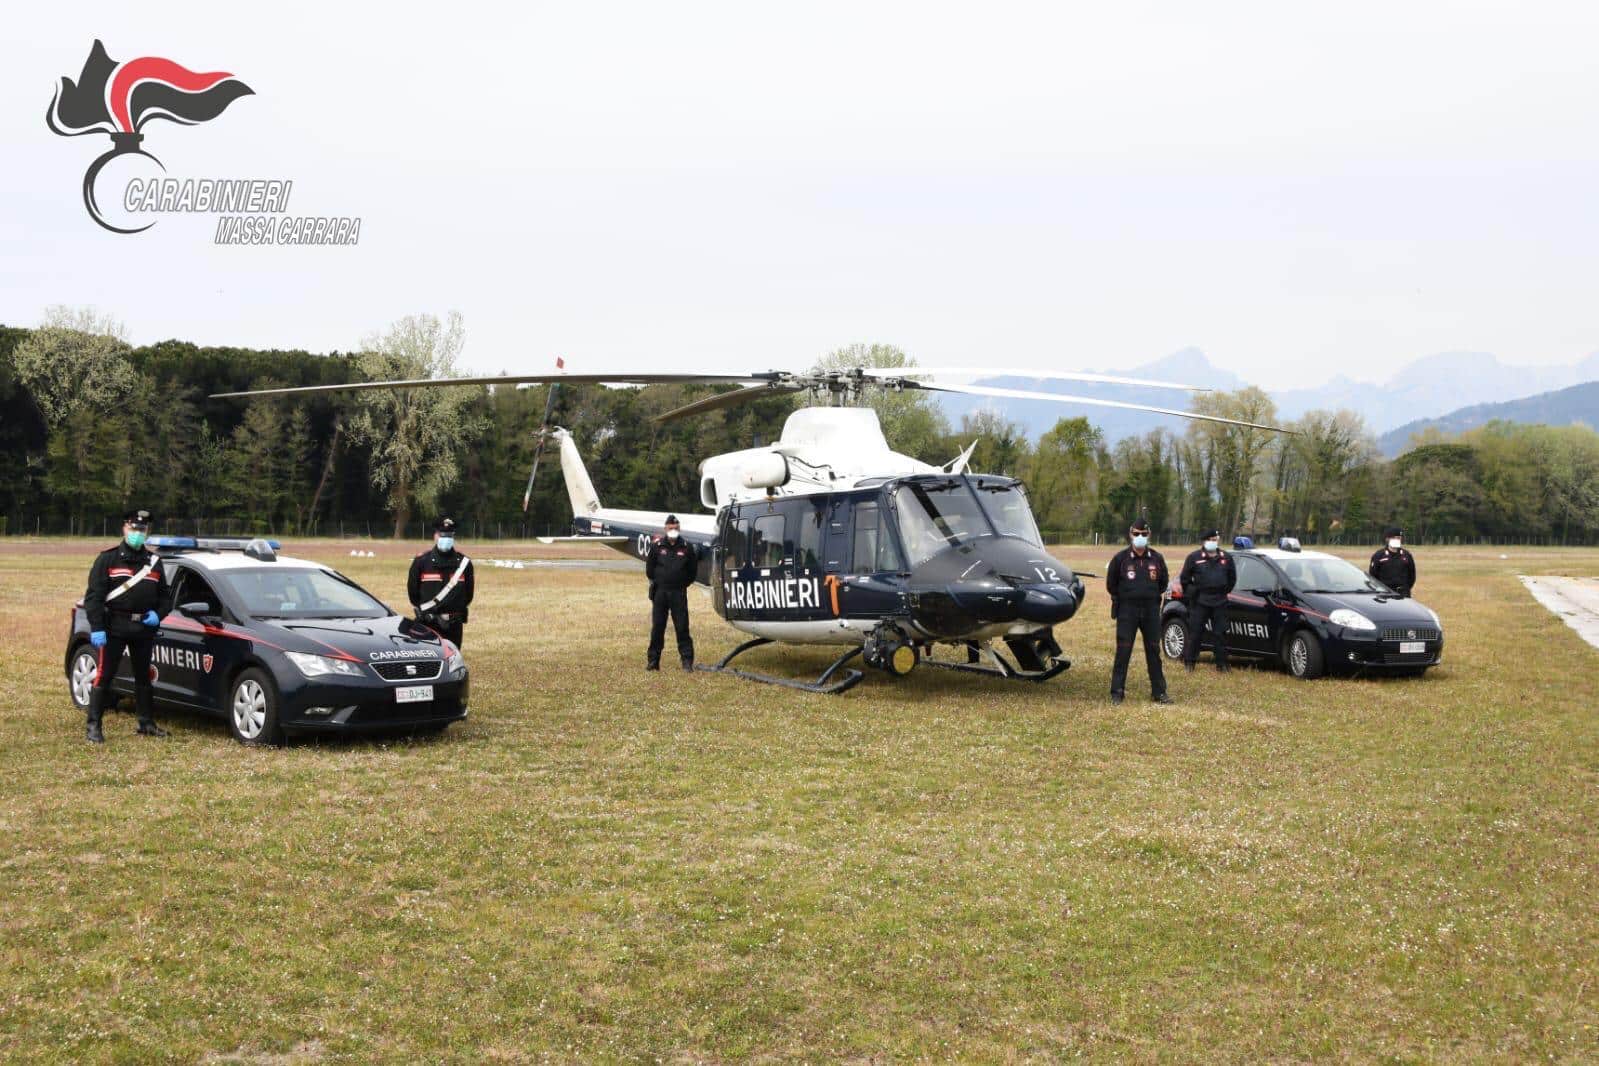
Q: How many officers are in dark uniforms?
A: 6